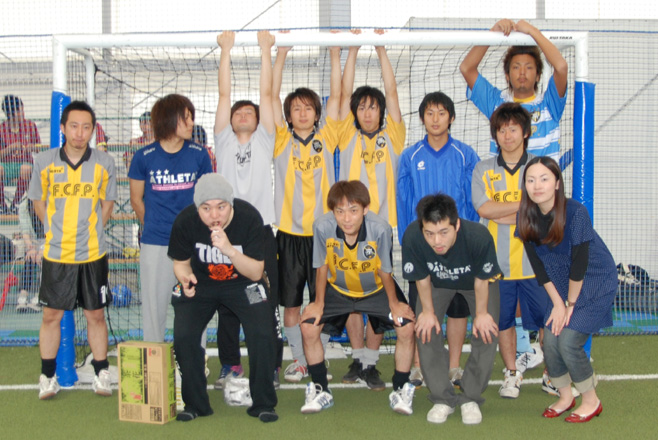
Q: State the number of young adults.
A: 12